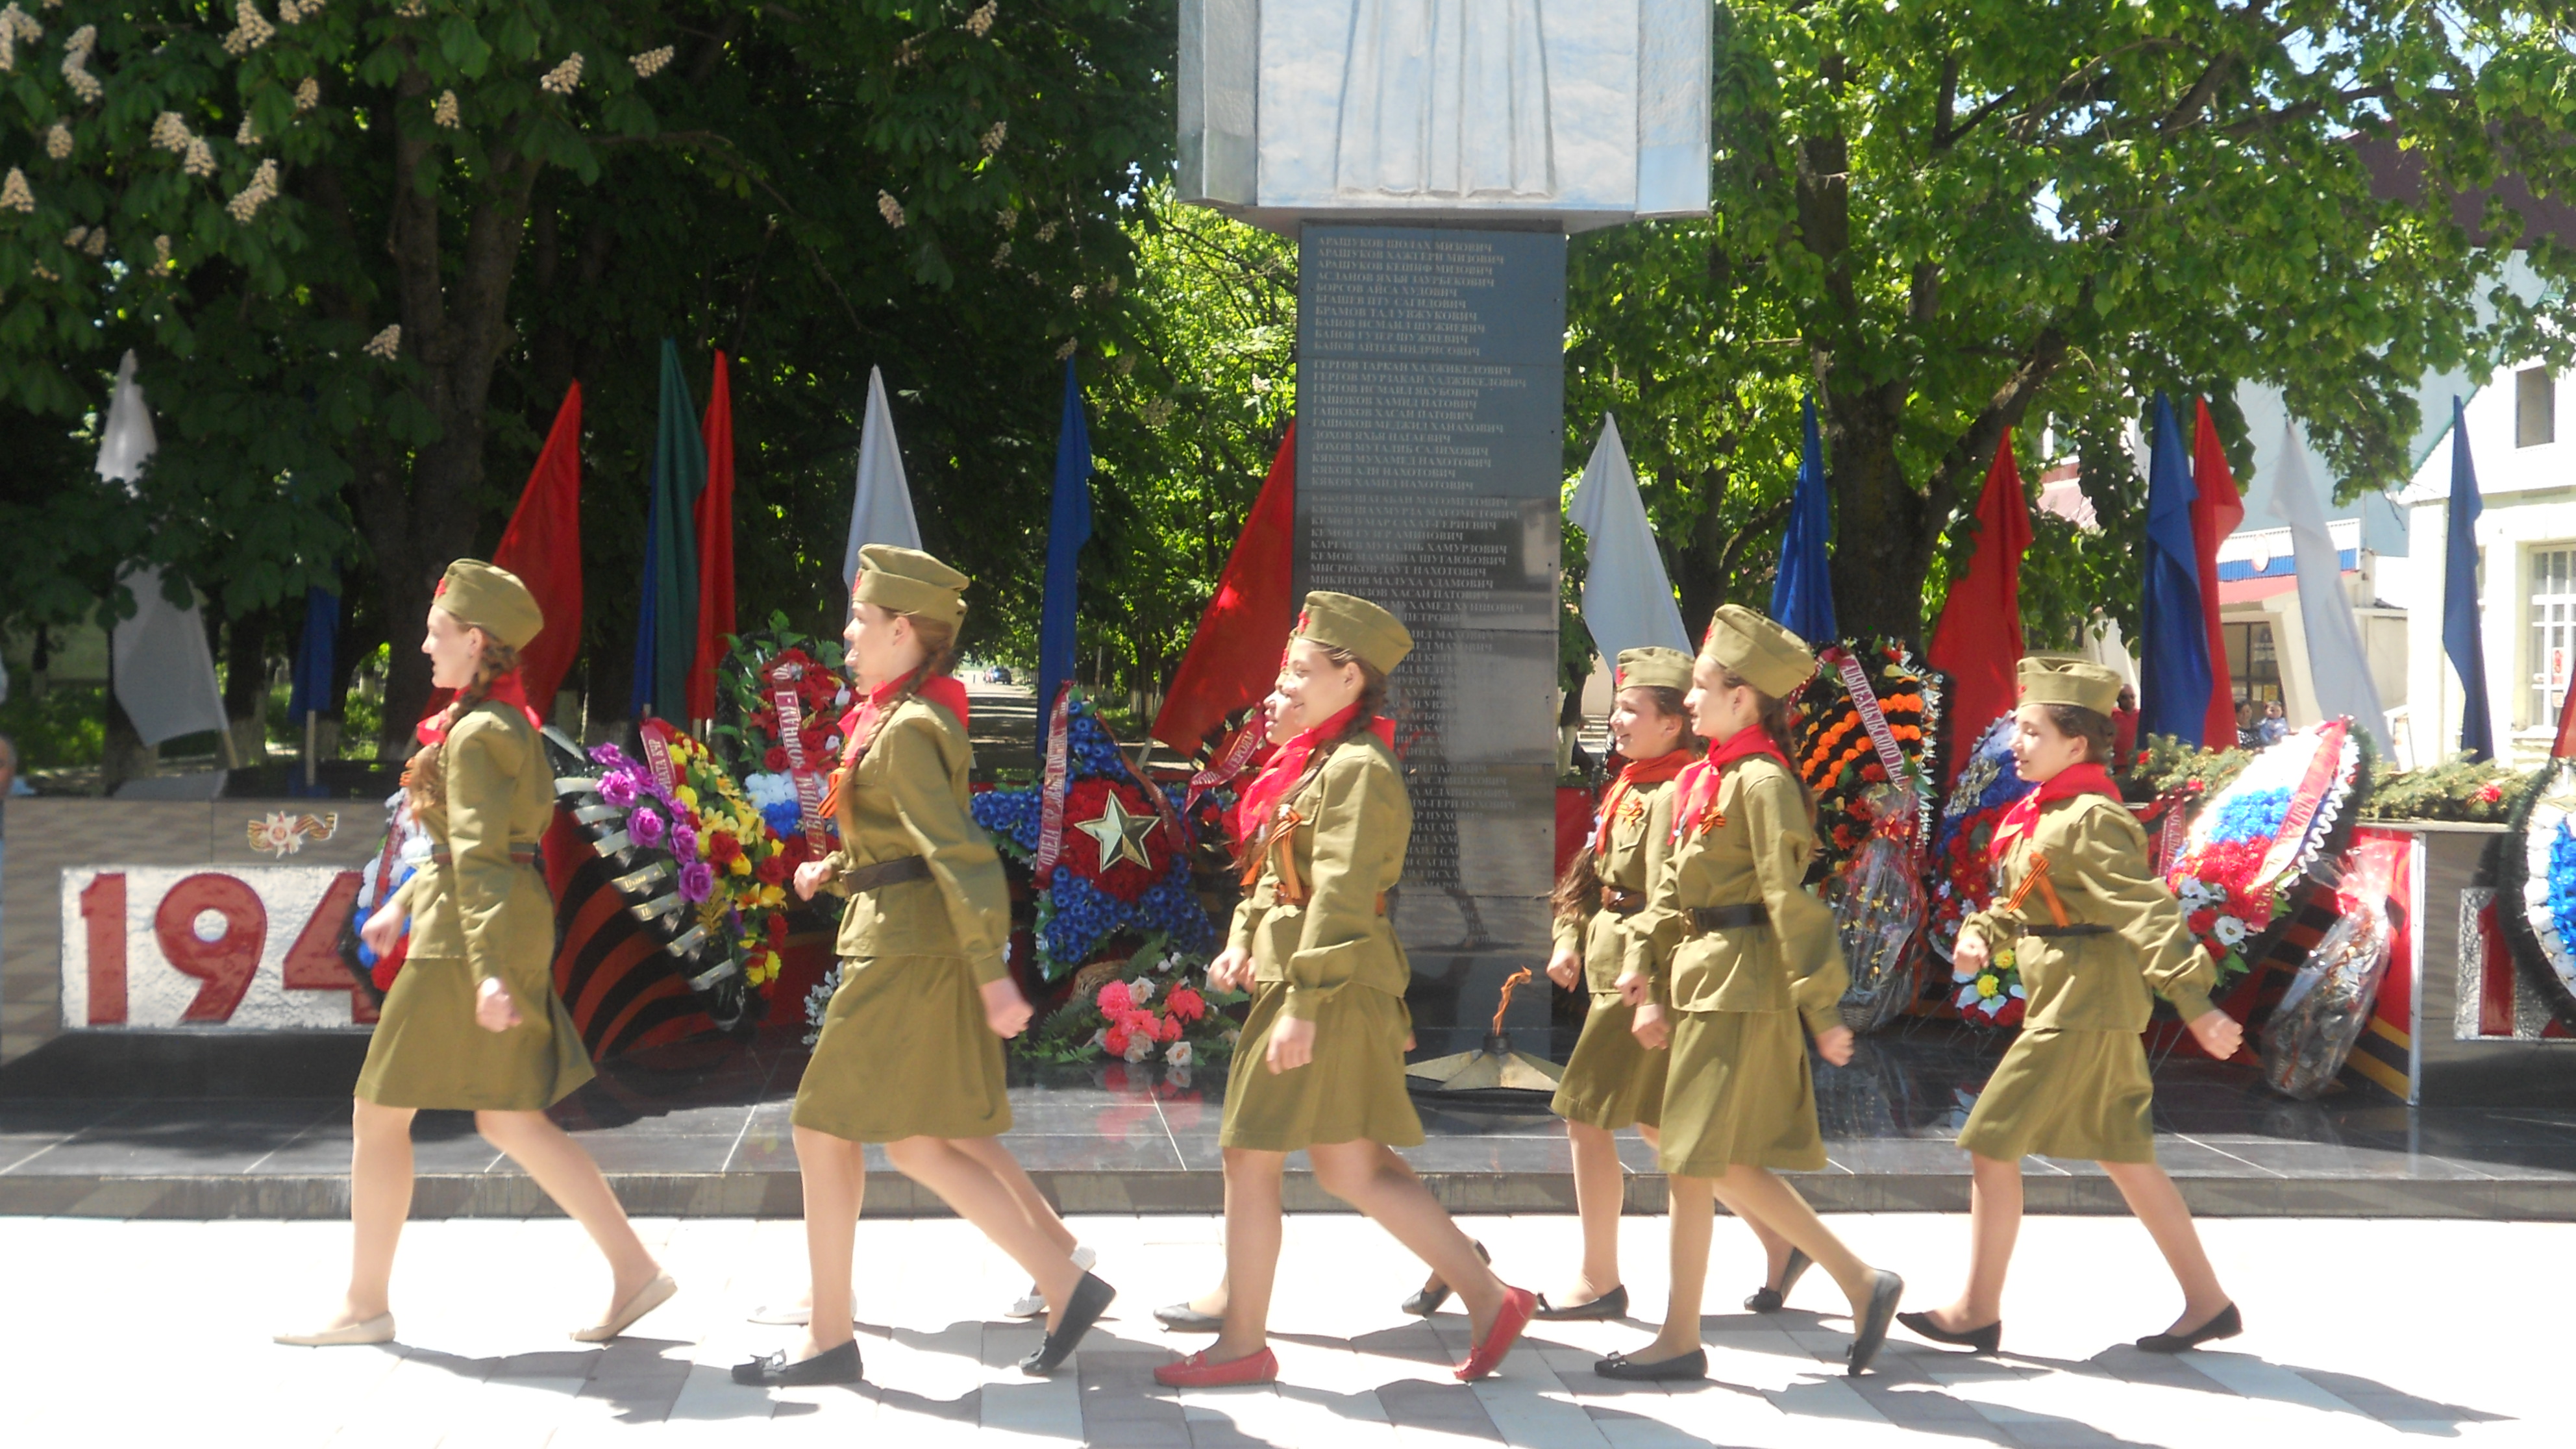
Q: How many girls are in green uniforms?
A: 8